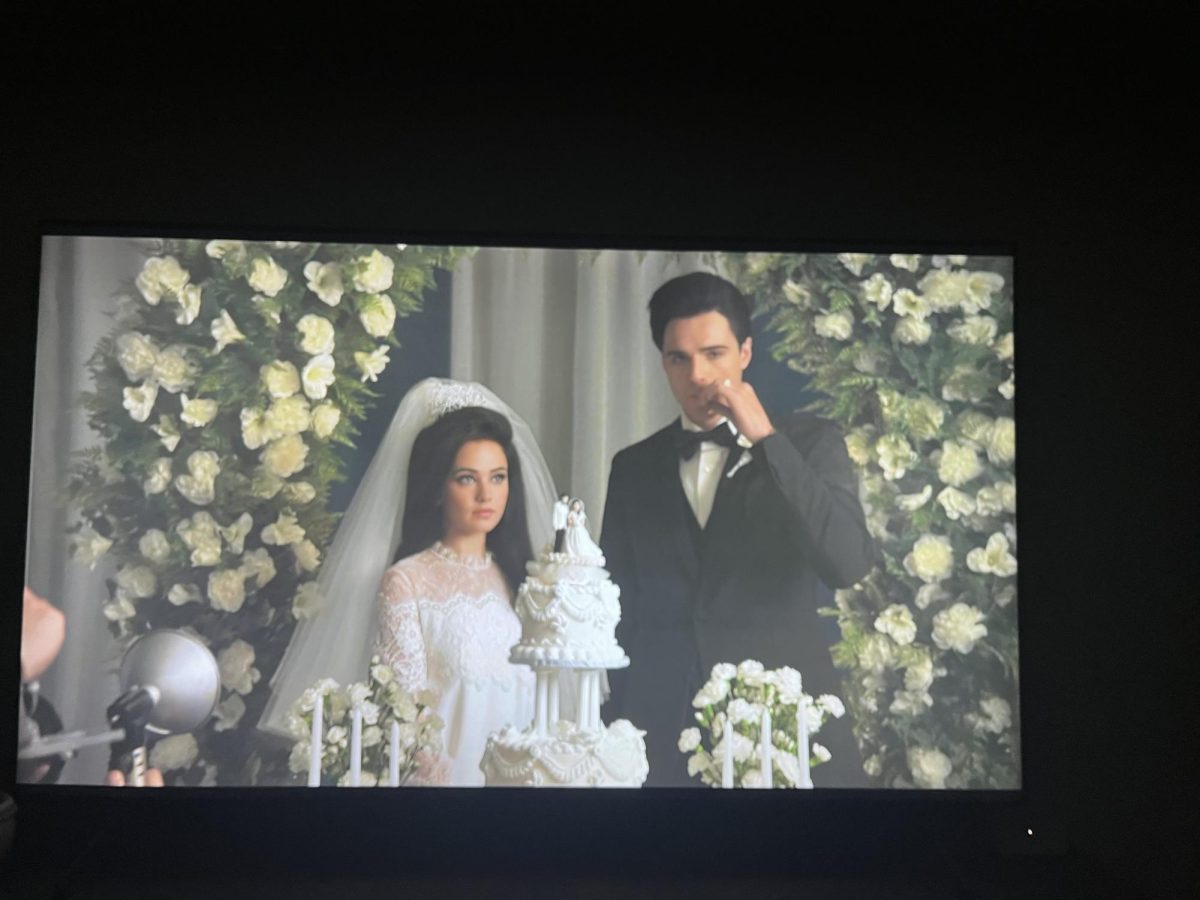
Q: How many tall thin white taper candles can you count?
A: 6